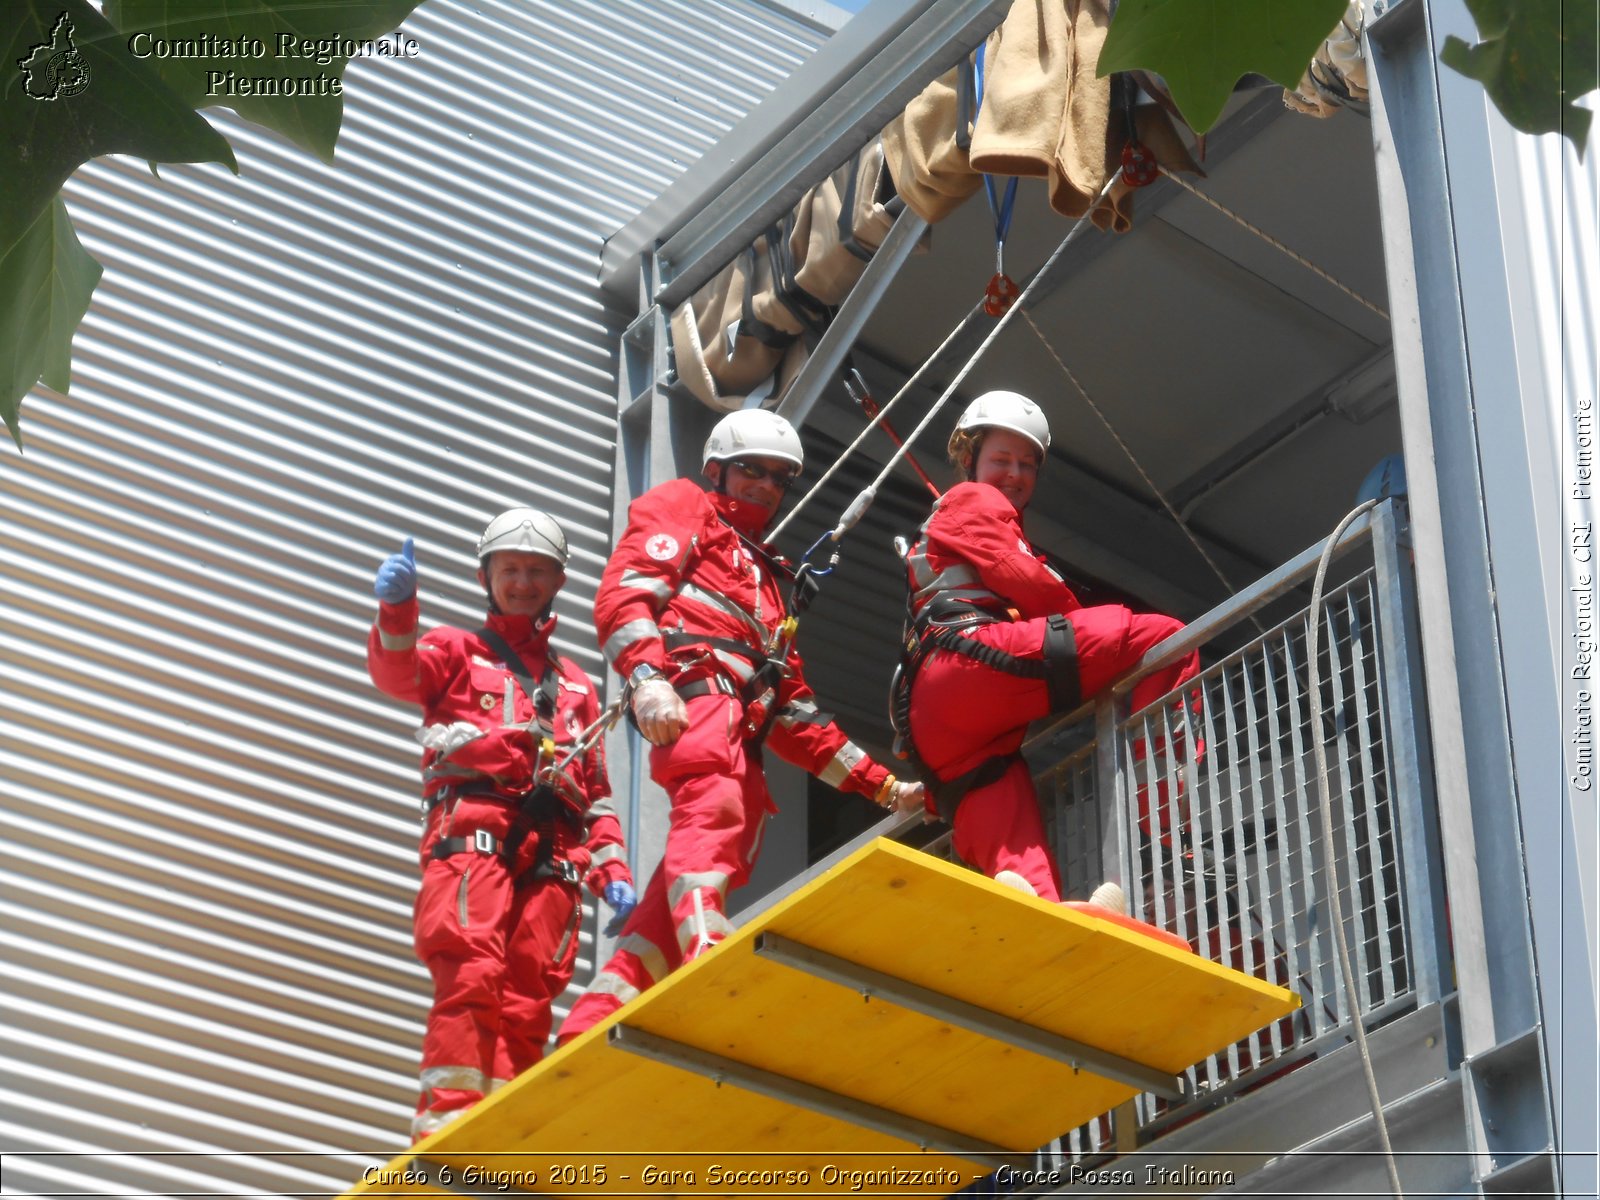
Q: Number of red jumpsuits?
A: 3